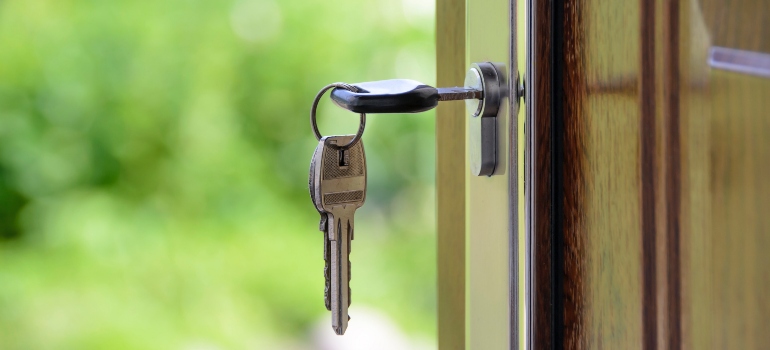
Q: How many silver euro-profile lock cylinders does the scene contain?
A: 1